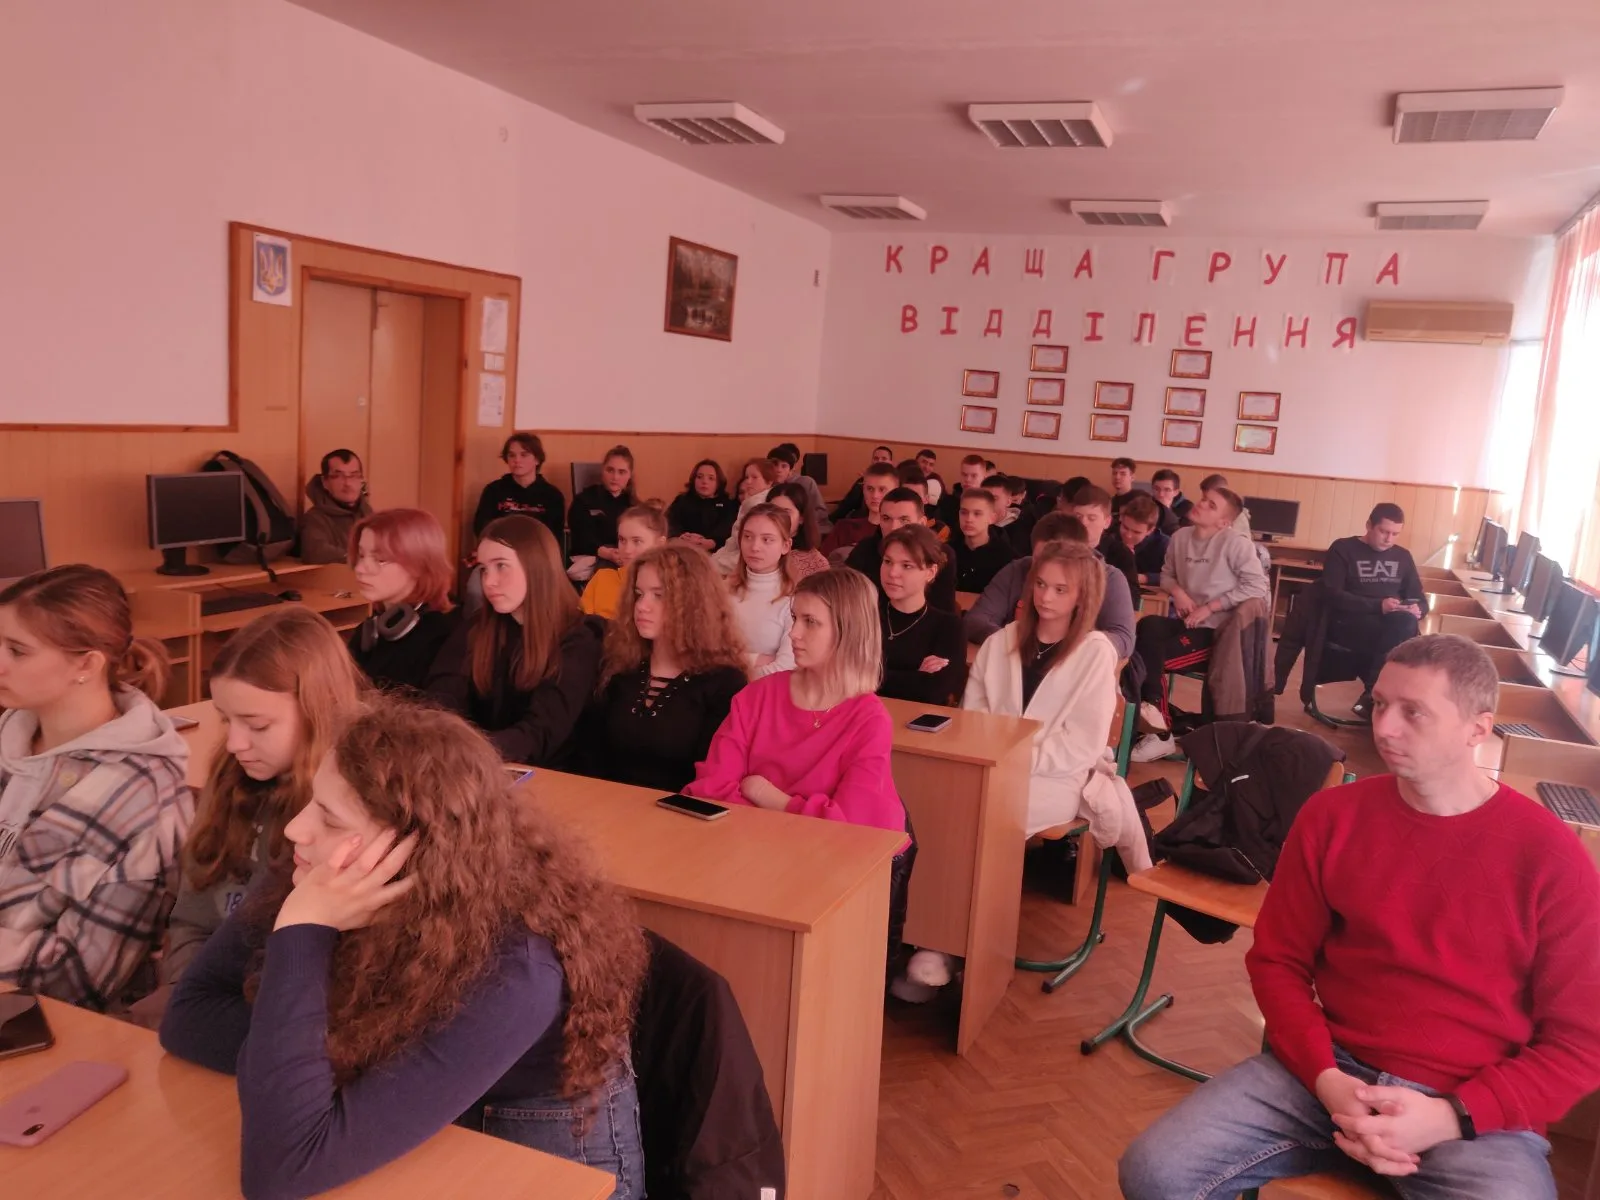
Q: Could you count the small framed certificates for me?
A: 12